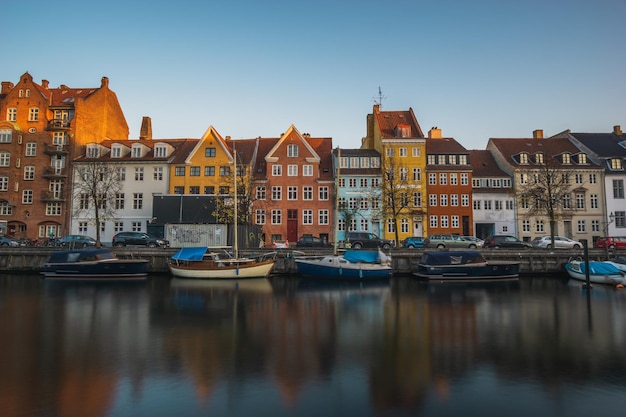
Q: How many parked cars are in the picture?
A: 11